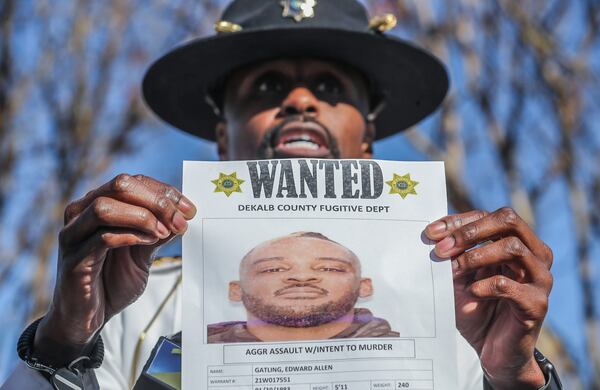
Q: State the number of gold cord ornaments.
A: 2